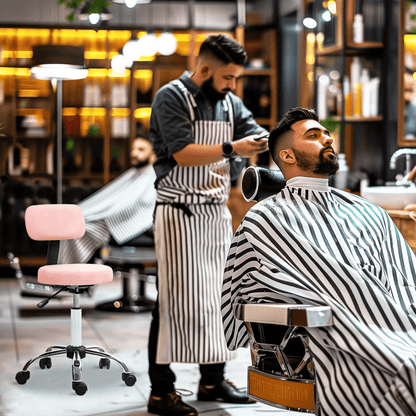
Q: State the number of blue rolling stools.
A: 0